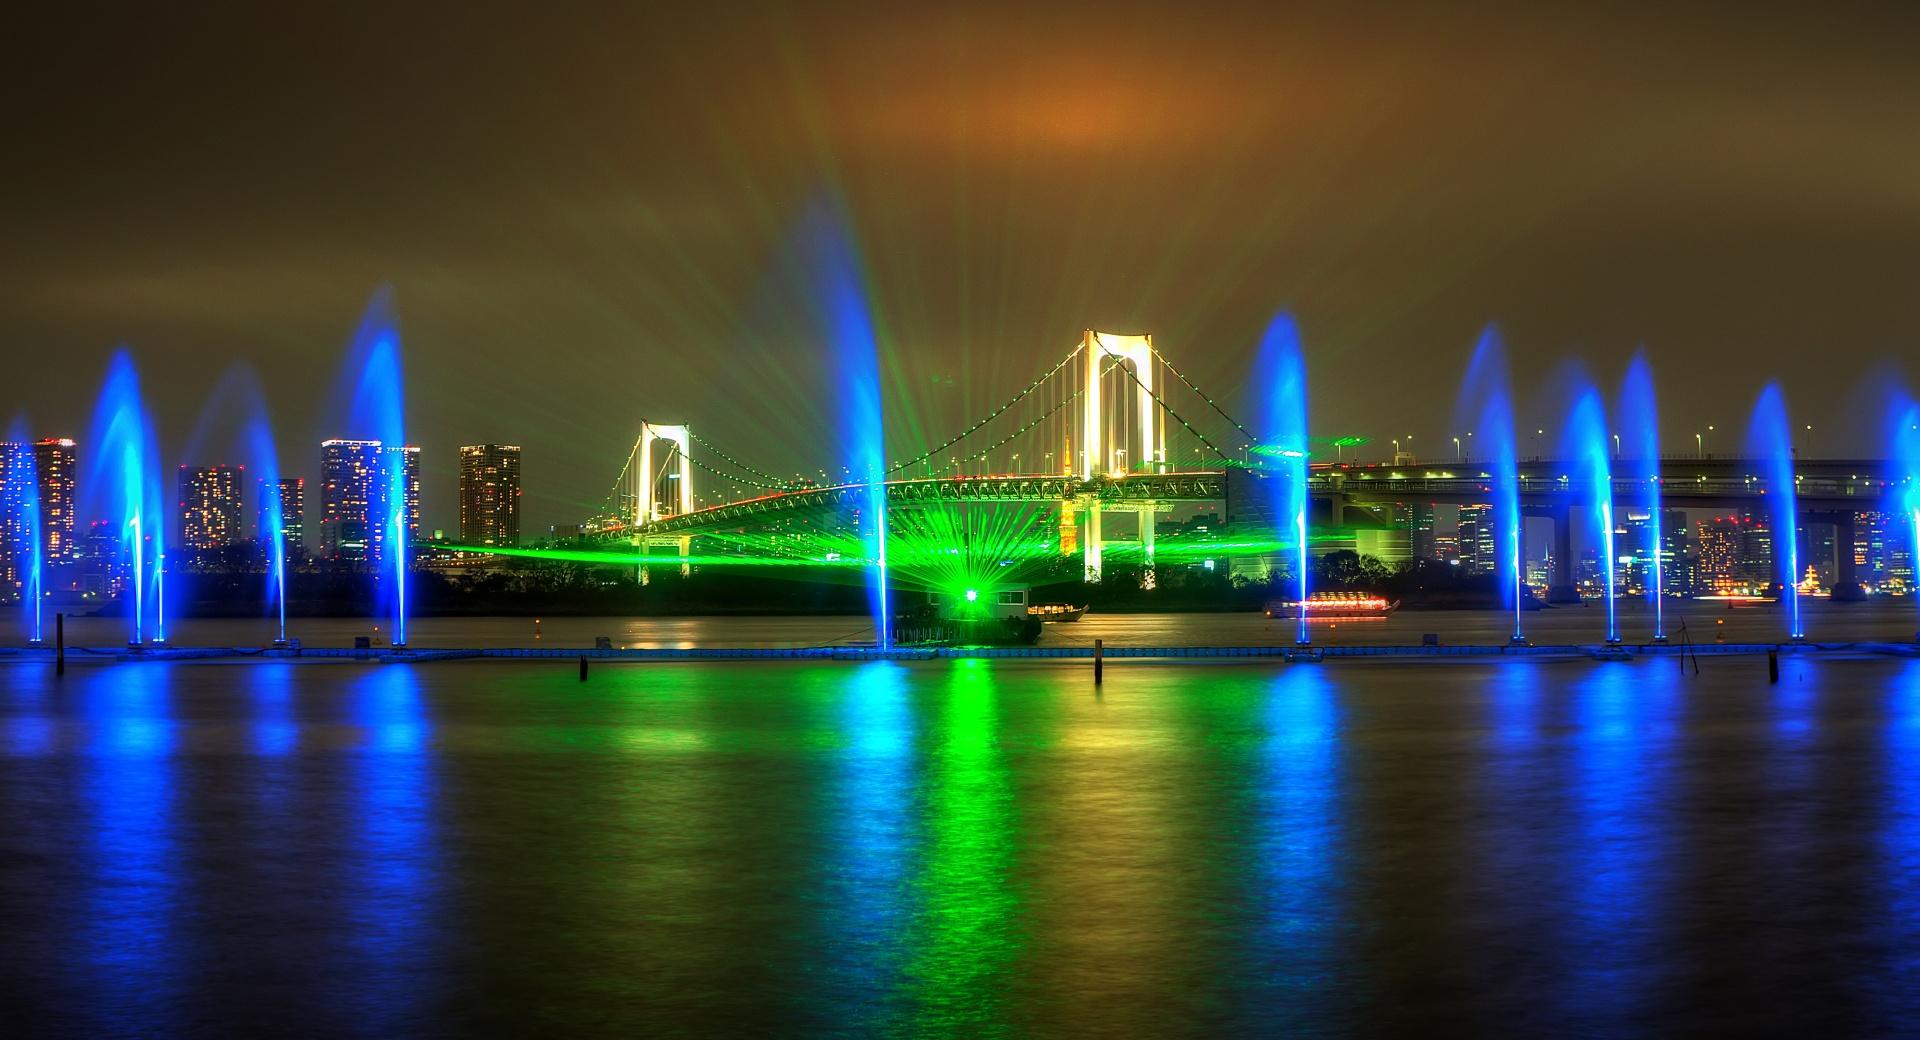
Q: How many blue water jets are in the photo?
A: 12